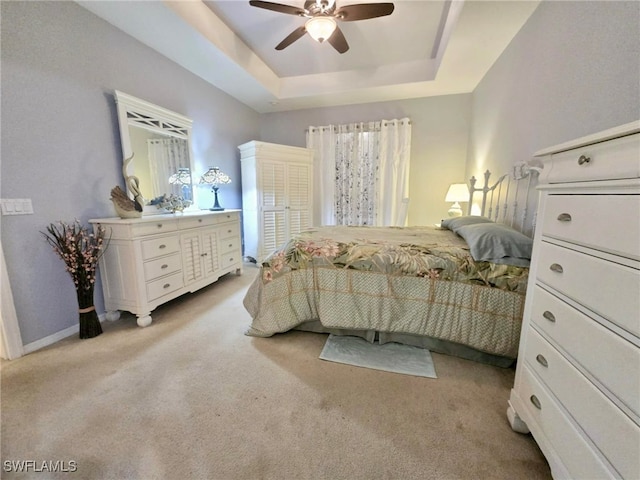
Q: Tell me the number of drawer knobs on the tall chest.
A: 6